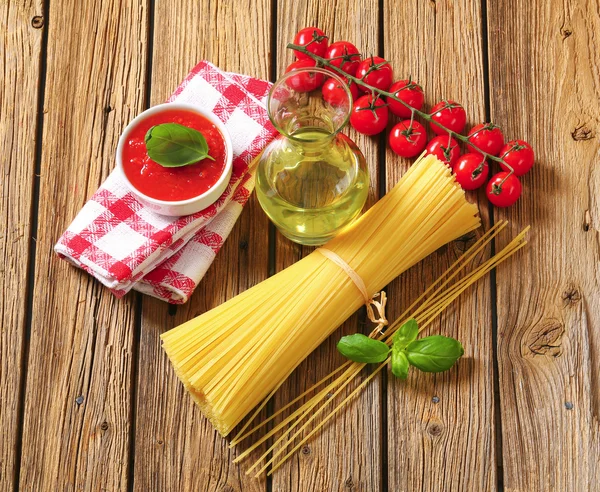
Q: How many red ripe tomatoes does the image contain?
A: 14